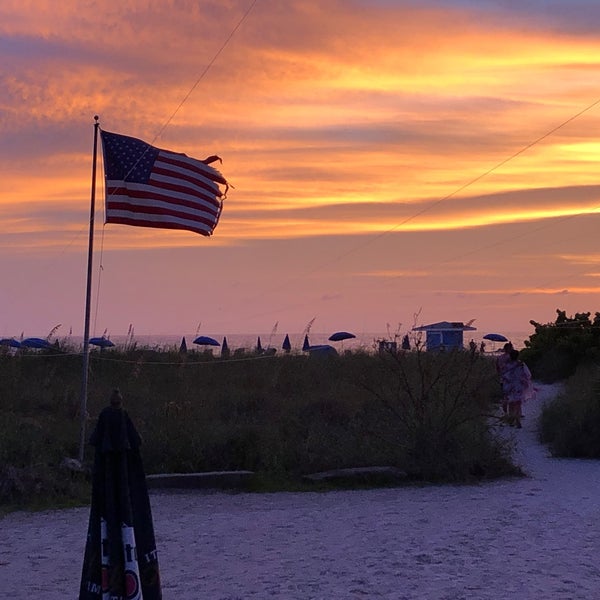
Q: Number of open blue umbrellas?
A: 6